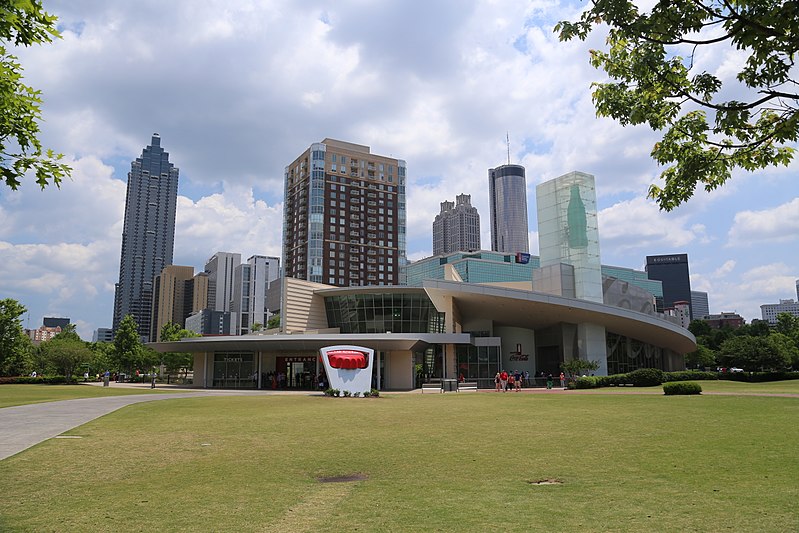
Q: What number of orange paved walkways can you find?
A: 1